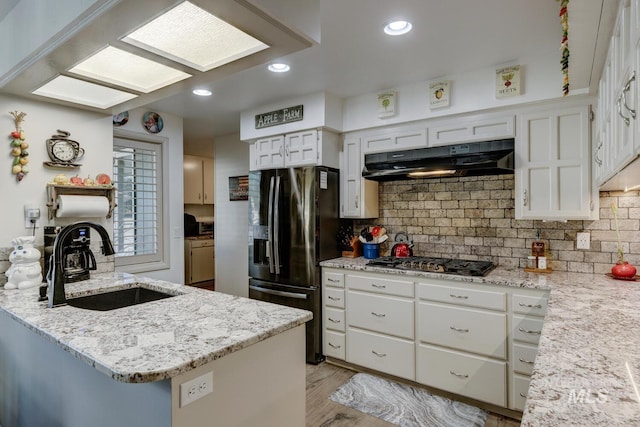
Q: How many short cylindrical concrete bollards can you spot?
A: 0